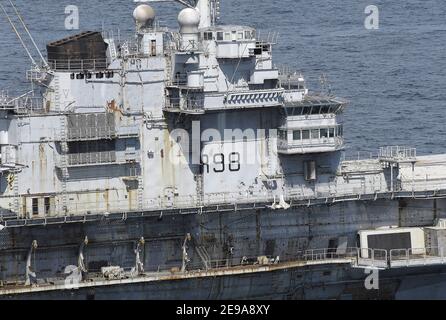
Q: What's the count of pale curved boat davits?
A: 4